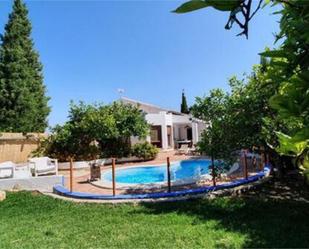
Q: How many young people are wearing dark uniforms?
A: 0